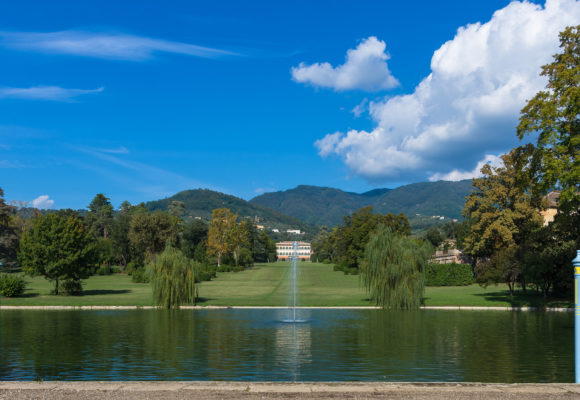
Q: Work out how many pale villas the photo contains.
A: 1